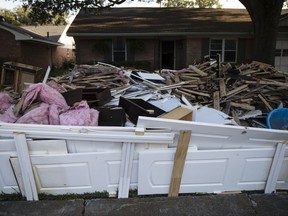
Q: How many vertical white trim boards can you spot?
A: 3